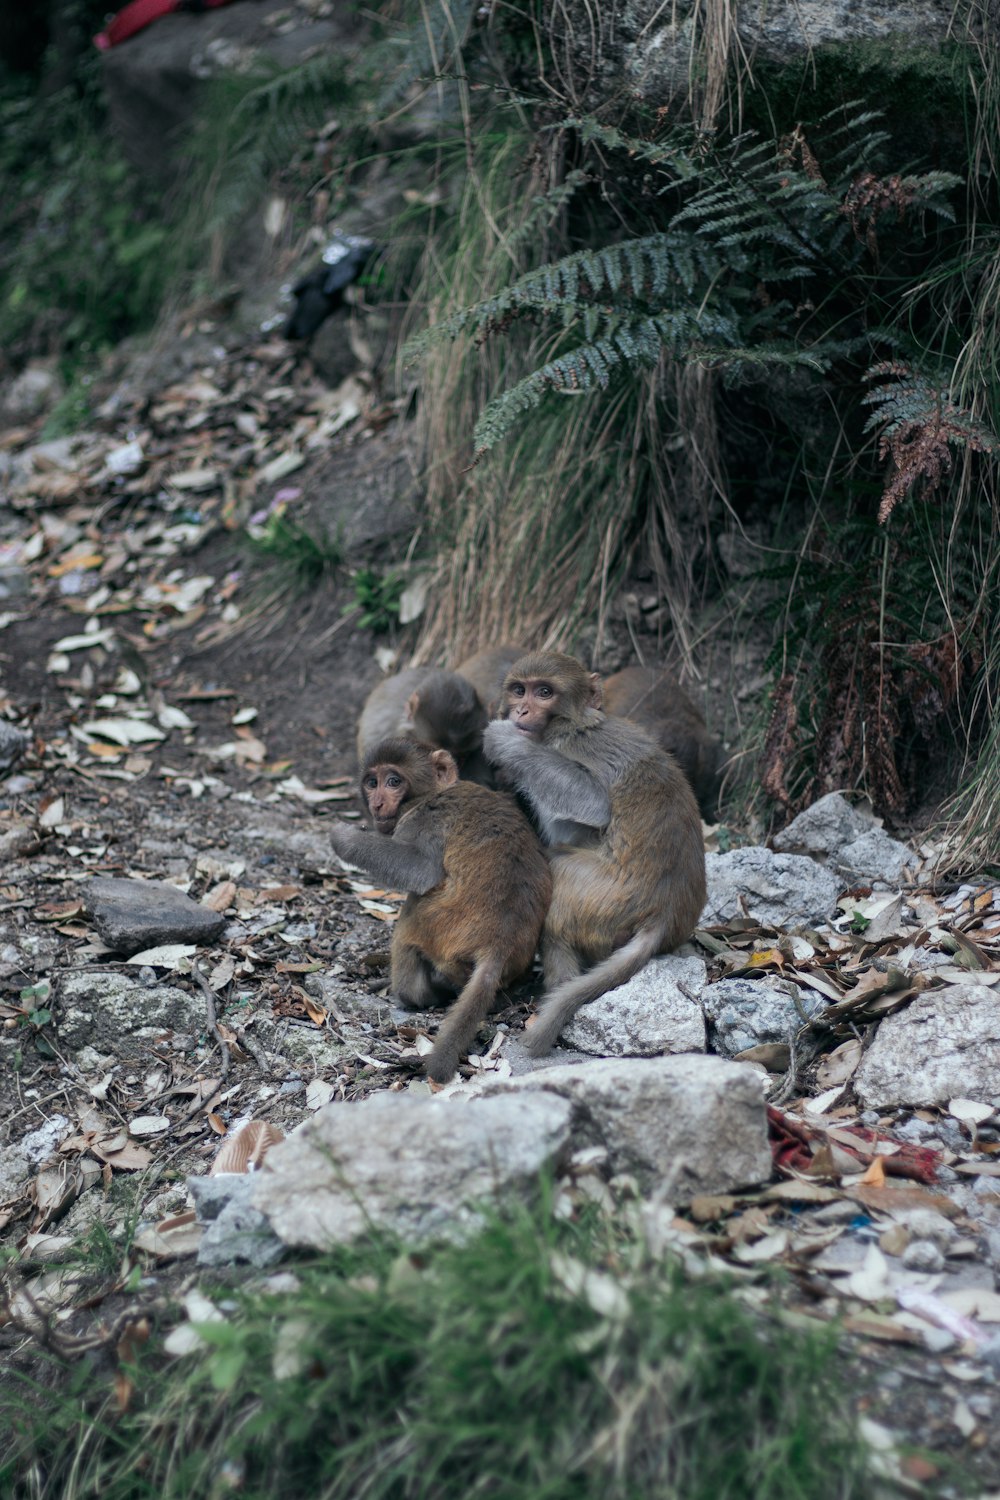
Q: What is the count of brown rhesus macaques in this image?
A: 5